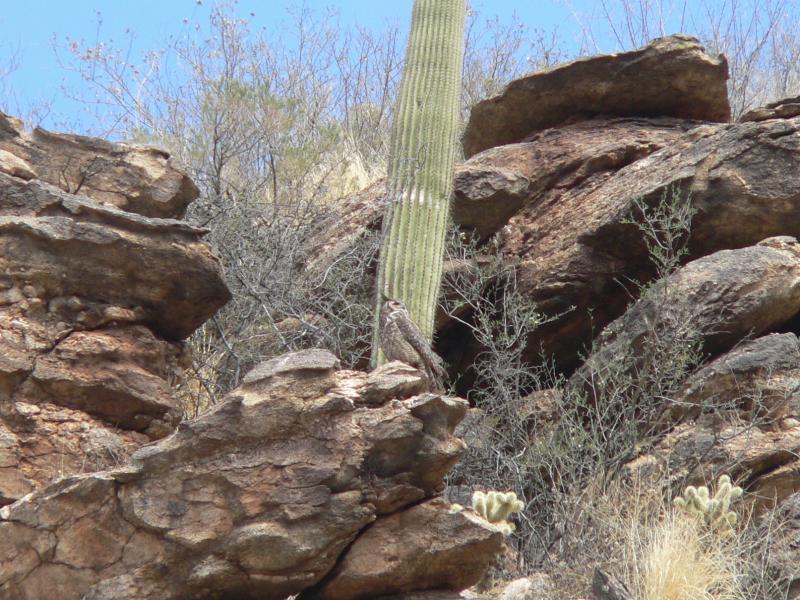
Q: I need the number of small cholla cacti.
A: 2